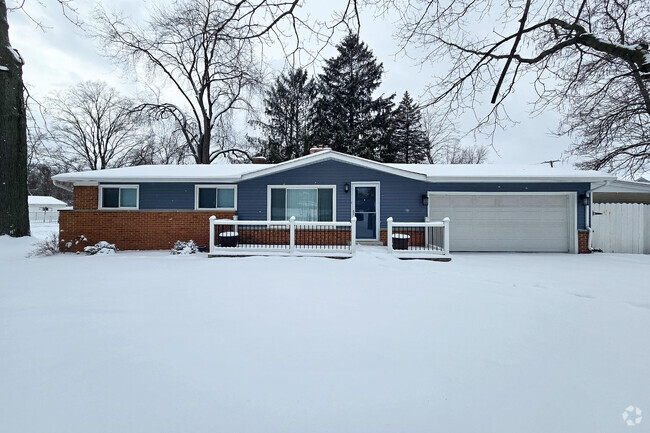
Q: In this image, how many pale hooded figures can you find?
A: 0